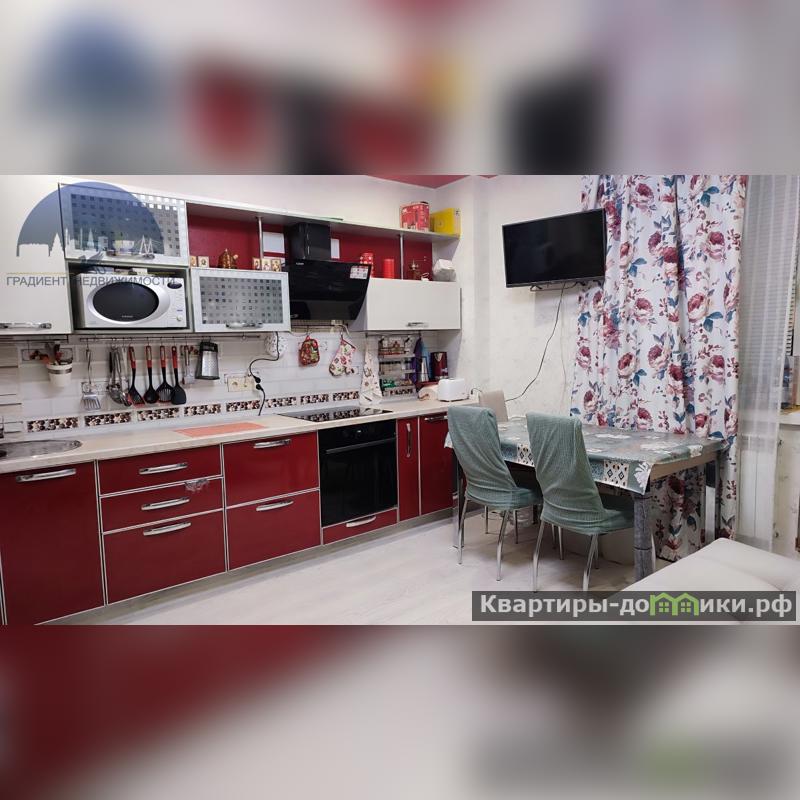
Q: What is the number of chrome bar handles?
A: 13